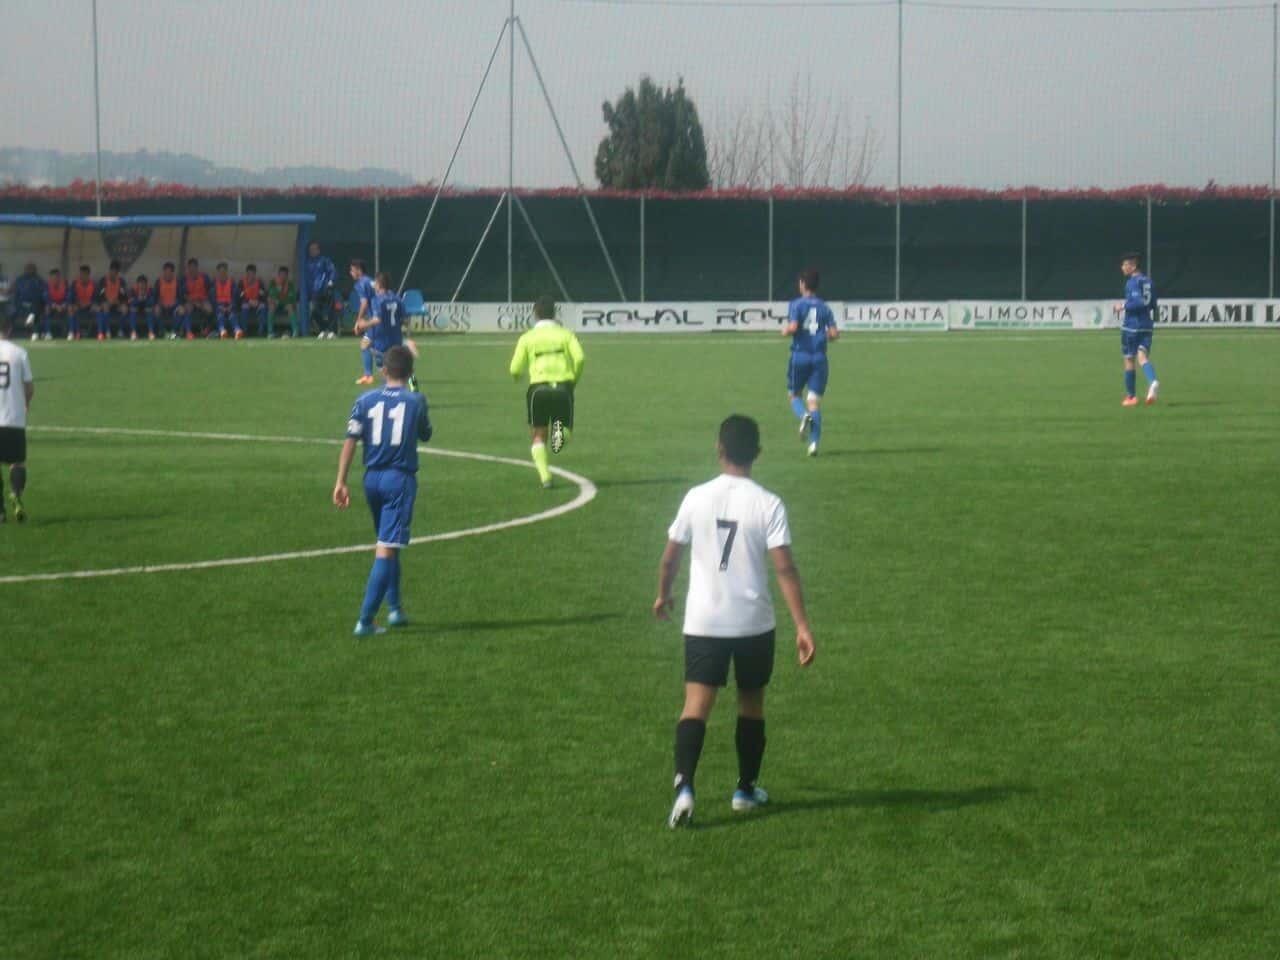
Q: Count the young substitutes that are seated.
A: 9